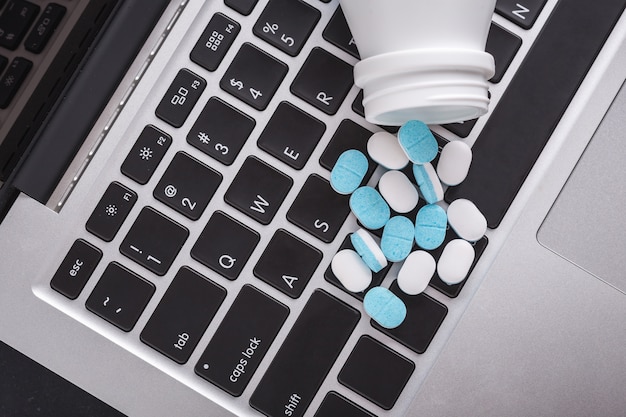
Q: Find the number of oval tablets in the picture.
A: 15